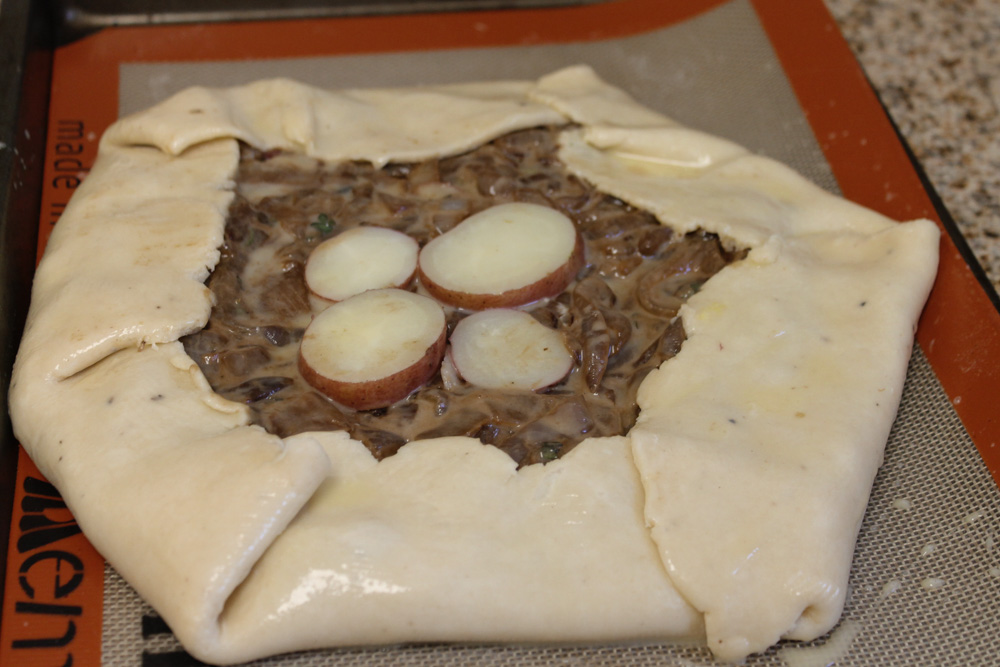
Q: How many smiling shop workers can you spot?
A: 0